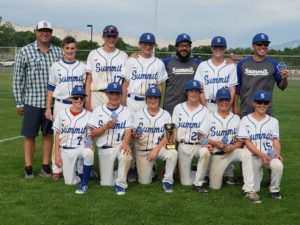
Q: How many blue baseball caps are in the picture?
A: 11